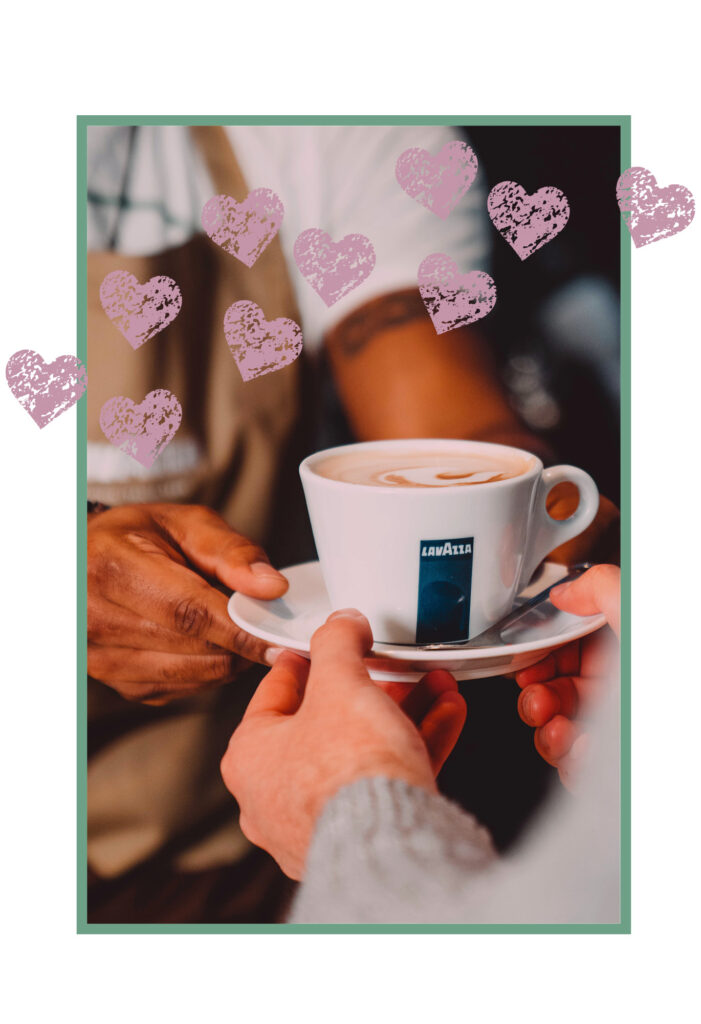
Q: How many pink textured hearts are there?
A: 10